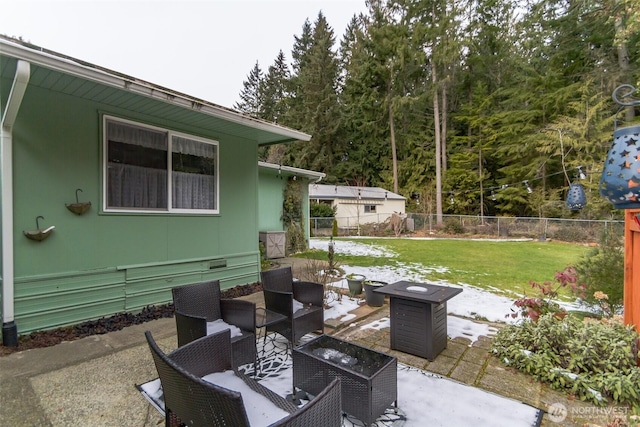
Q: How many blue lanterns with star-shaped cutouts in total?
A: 2